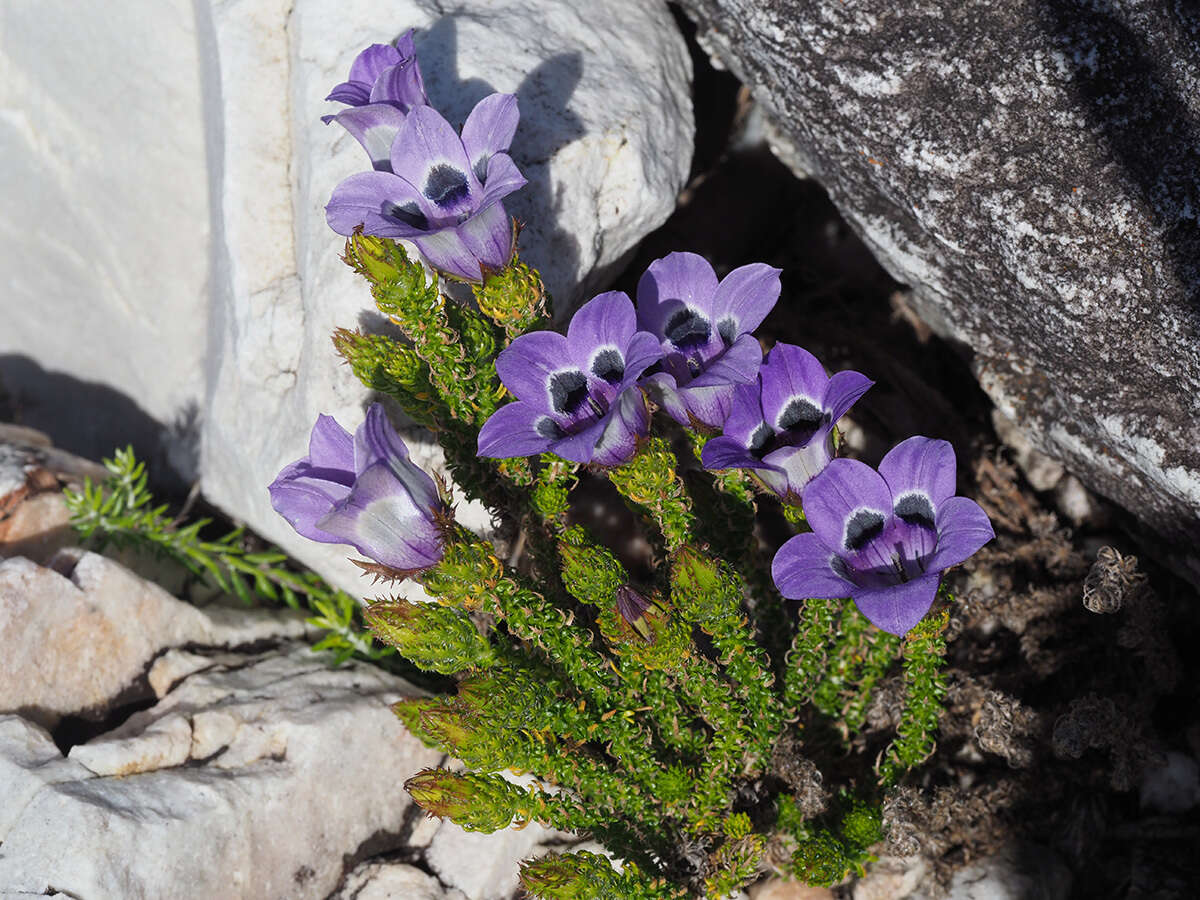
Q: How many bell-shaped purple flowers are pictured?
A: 7